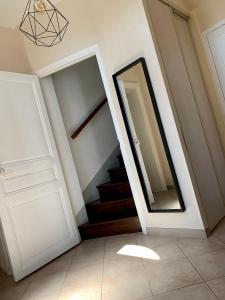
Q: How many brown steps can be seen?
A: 5